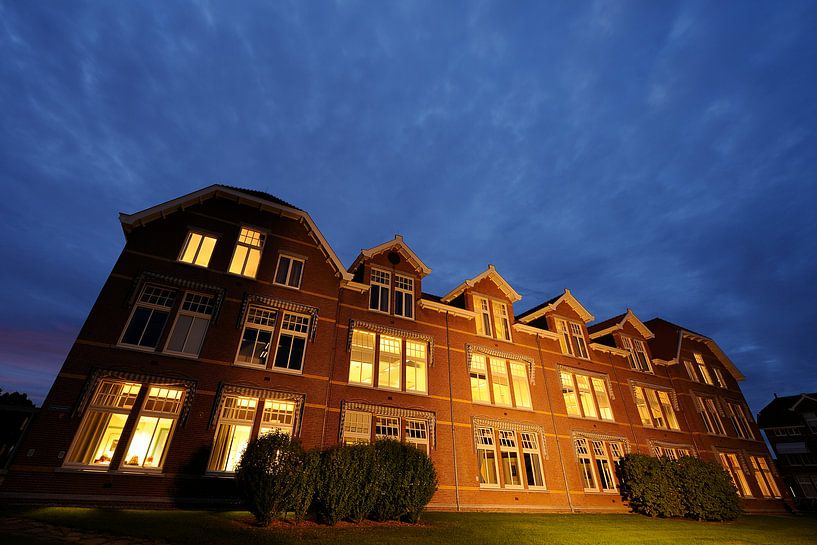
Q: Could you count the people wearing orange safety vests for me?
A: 0